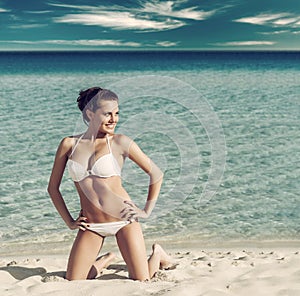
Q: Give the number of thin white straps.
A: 2